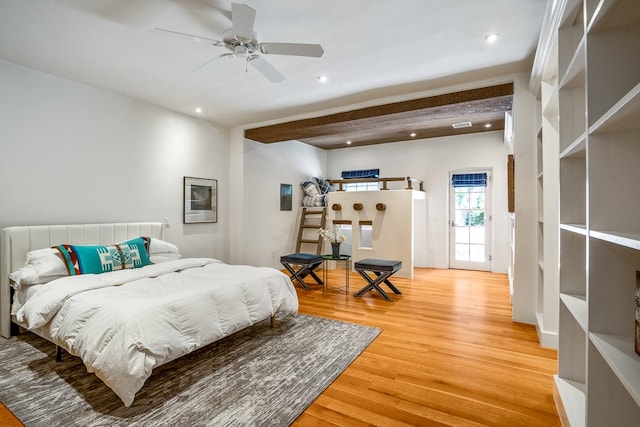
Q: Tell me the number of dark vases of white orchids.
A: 1